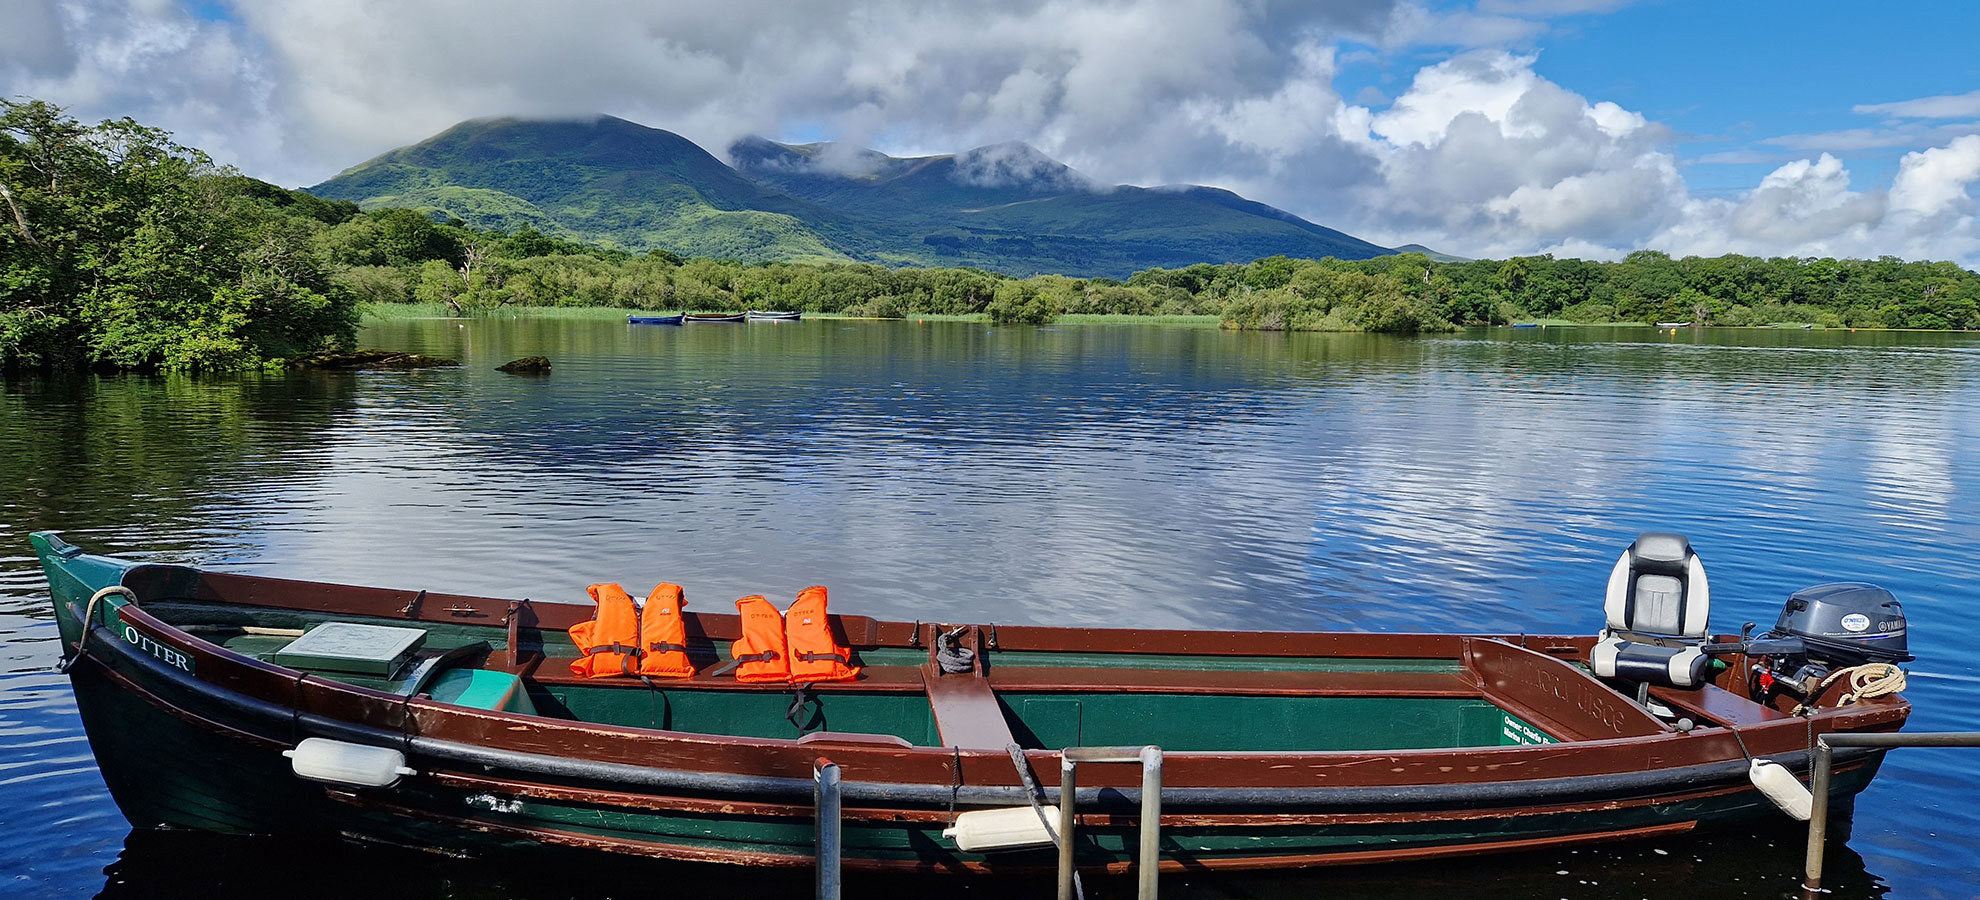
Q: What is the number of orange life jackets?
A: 2